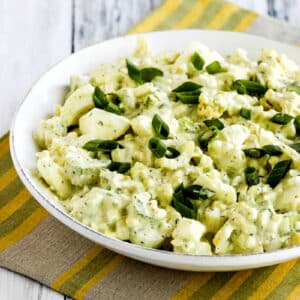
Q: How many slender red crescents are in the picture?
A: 0